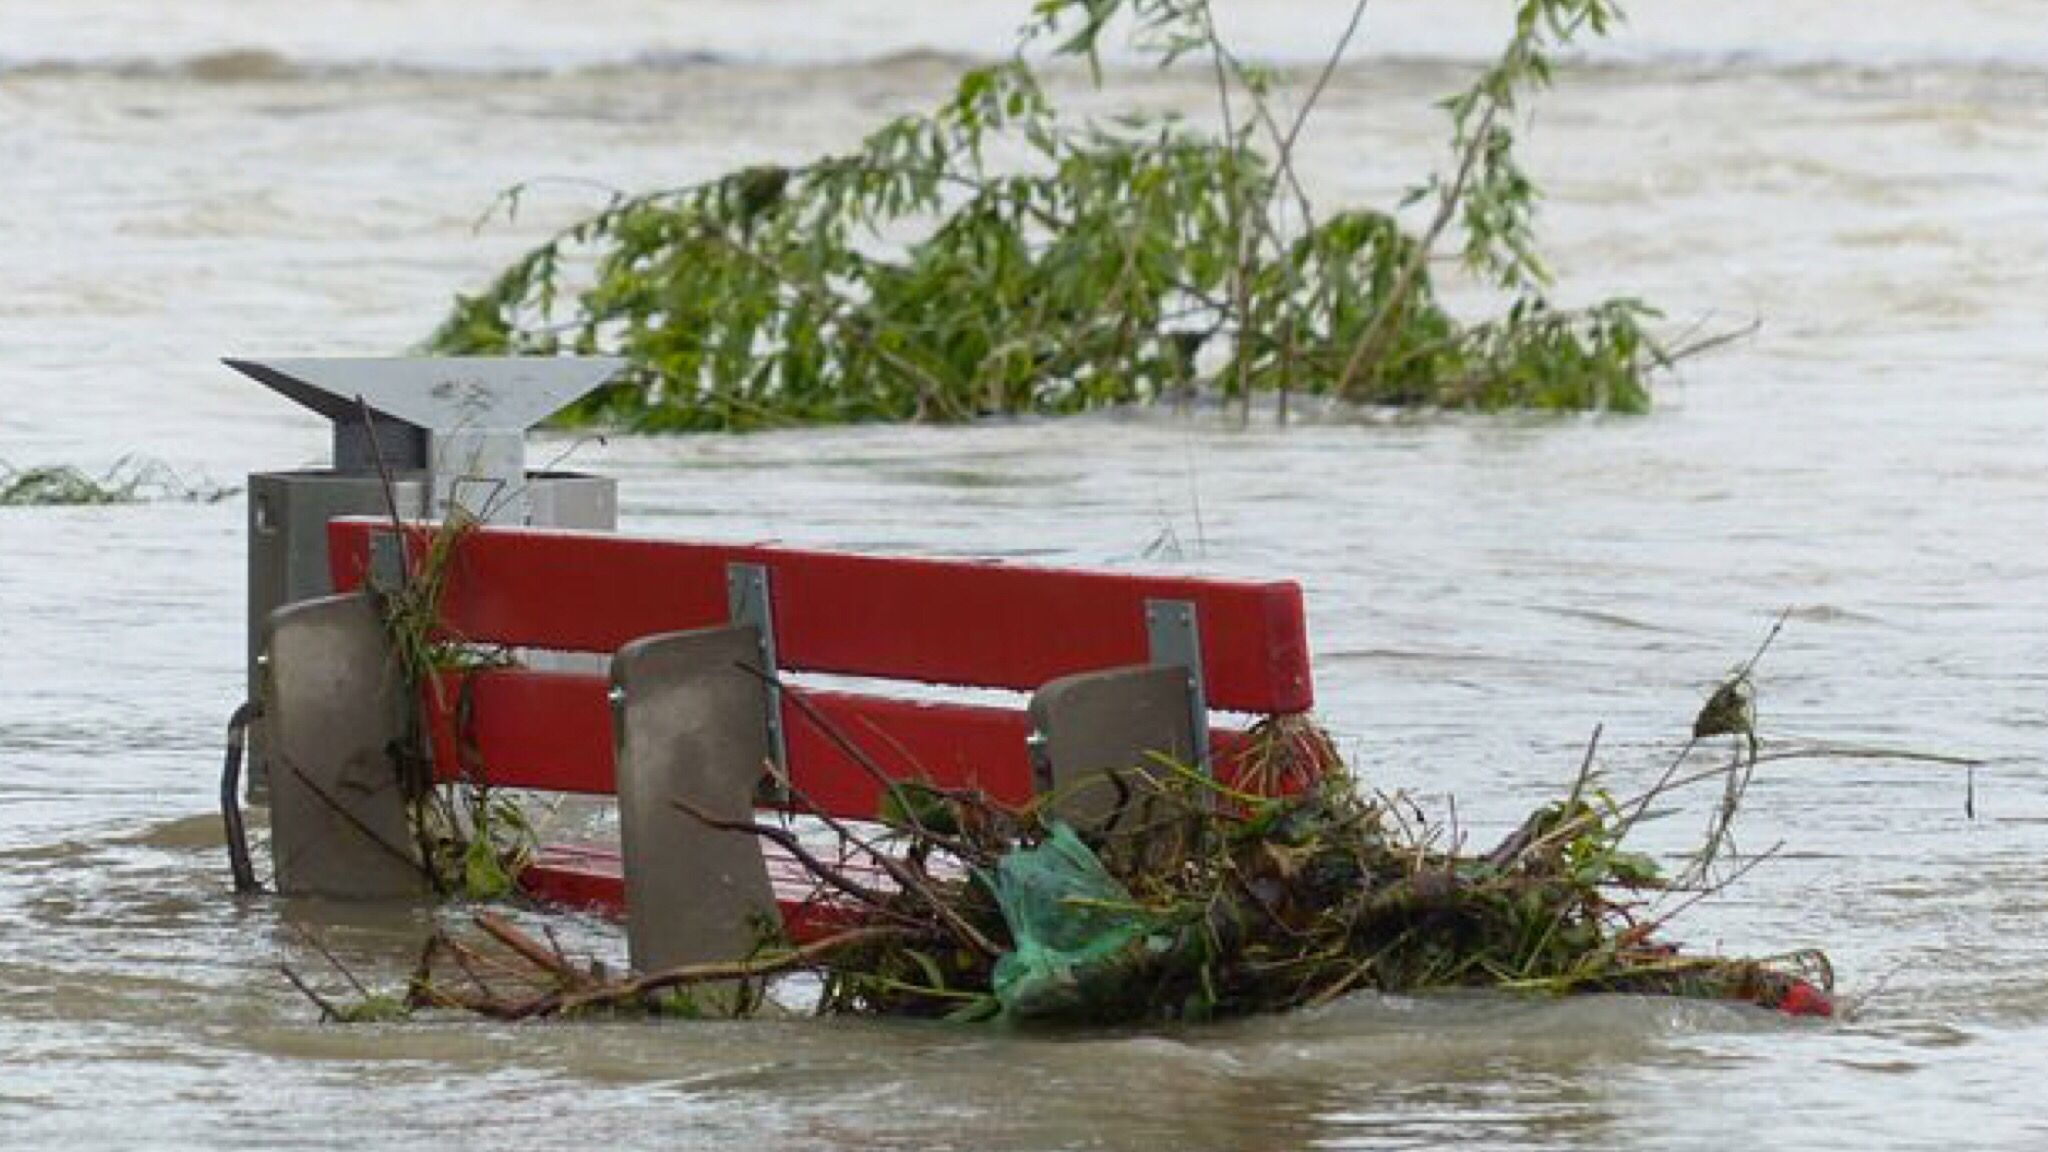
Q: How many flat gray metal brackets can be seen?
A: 3